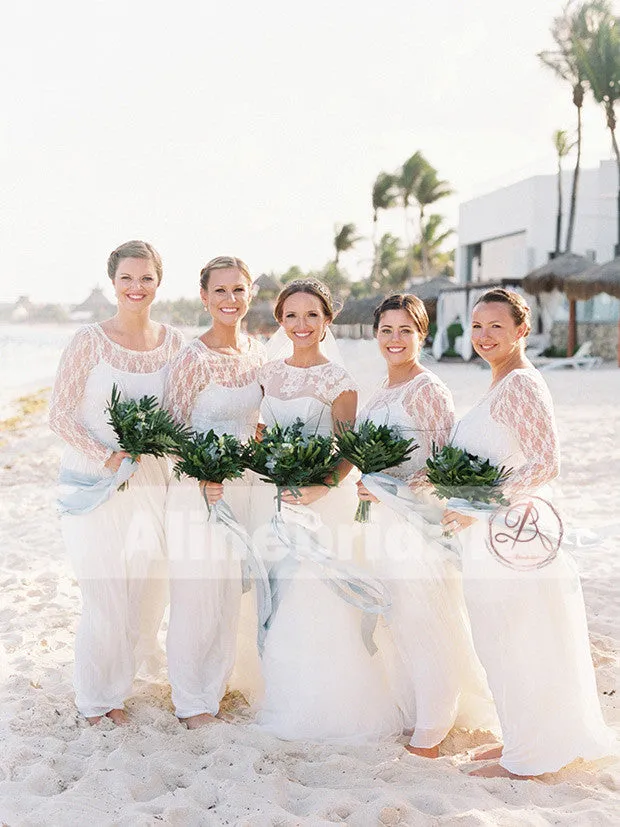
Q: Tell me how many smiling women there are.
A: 5